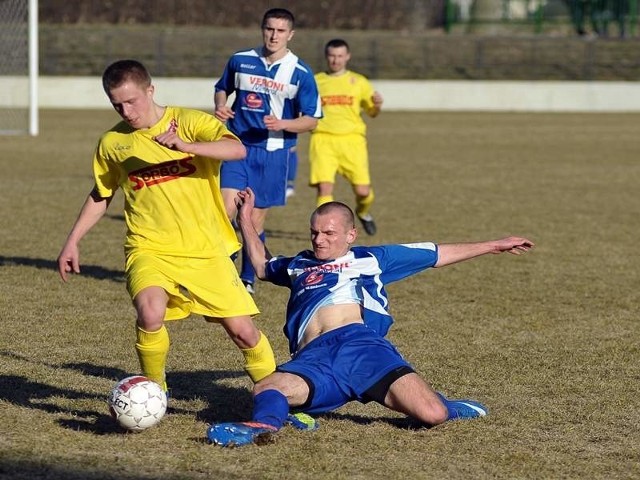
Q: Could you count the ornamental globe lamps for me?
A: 0